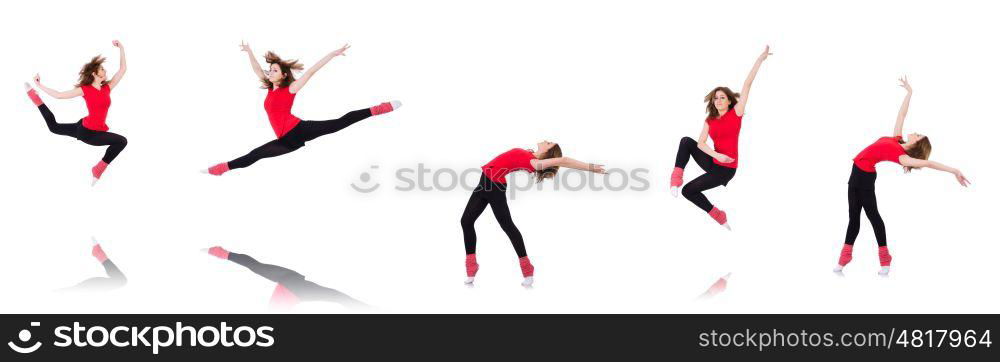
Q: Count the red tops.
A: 5